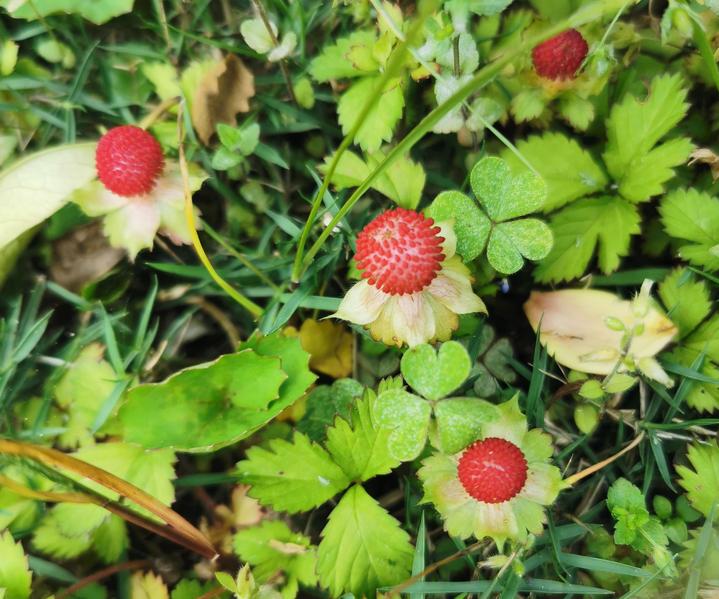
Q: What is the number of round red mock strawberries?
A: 4